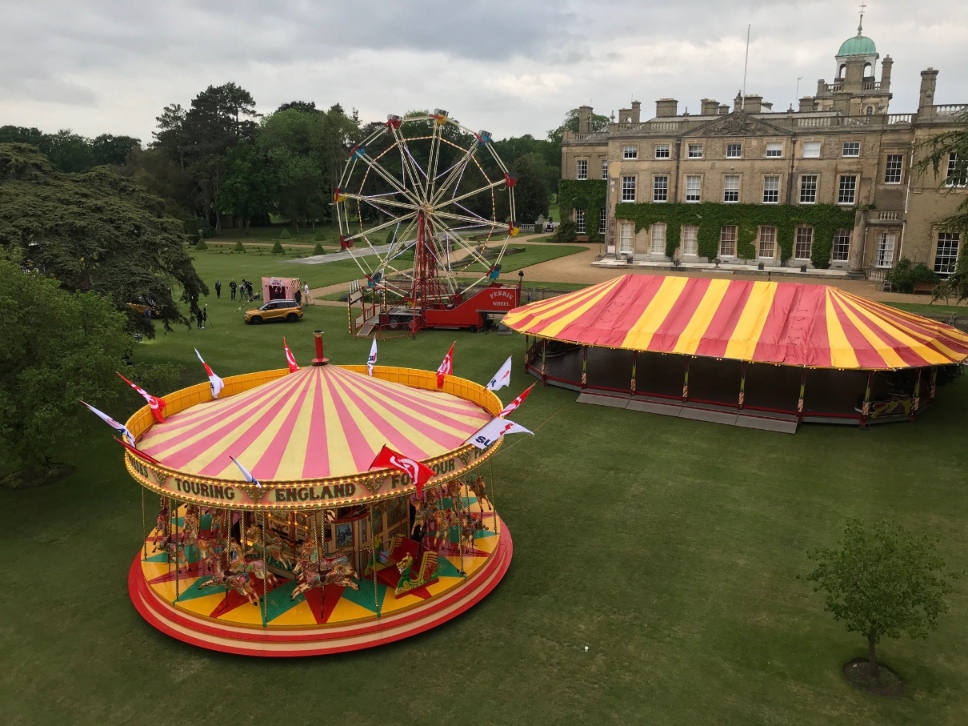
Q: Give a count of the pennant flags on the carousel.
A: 12